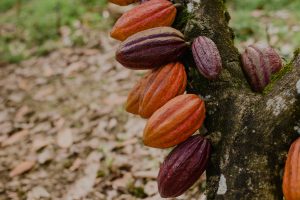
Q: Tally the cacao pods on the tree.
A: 11